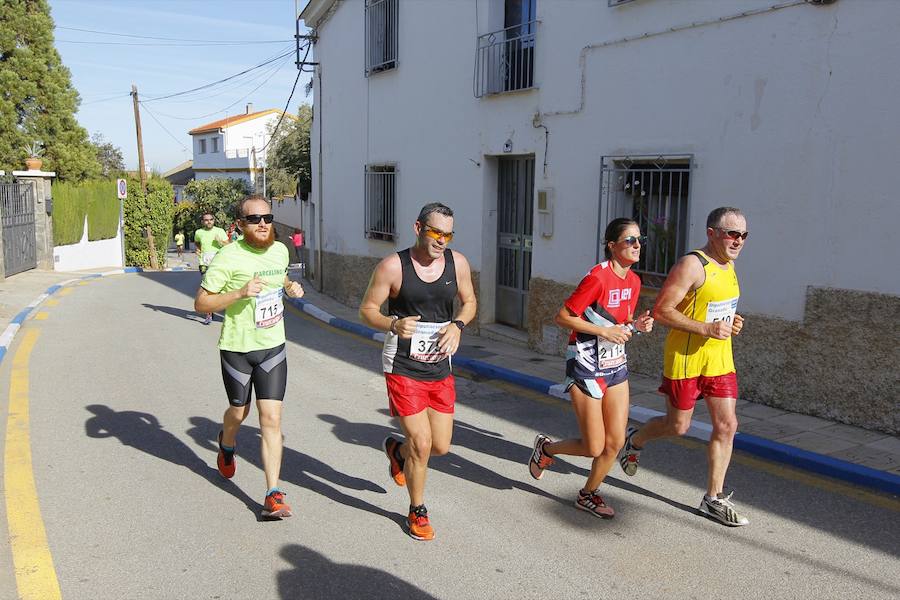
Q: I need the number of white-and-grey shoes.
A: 2